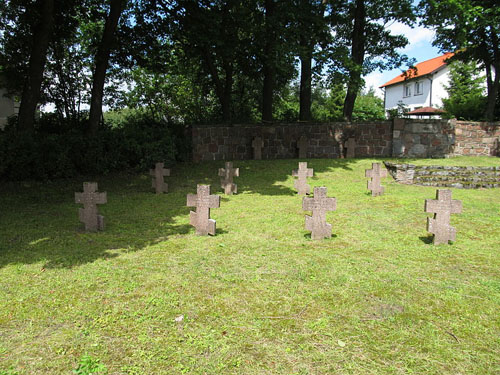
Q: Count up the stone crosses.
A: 11